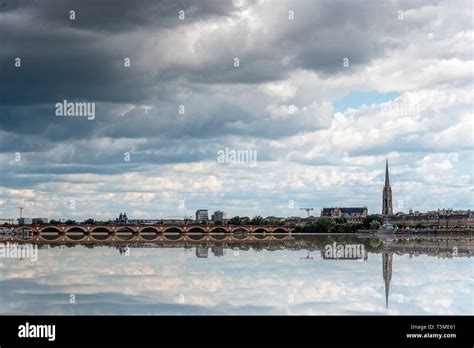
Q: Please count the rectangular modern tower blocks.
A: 2